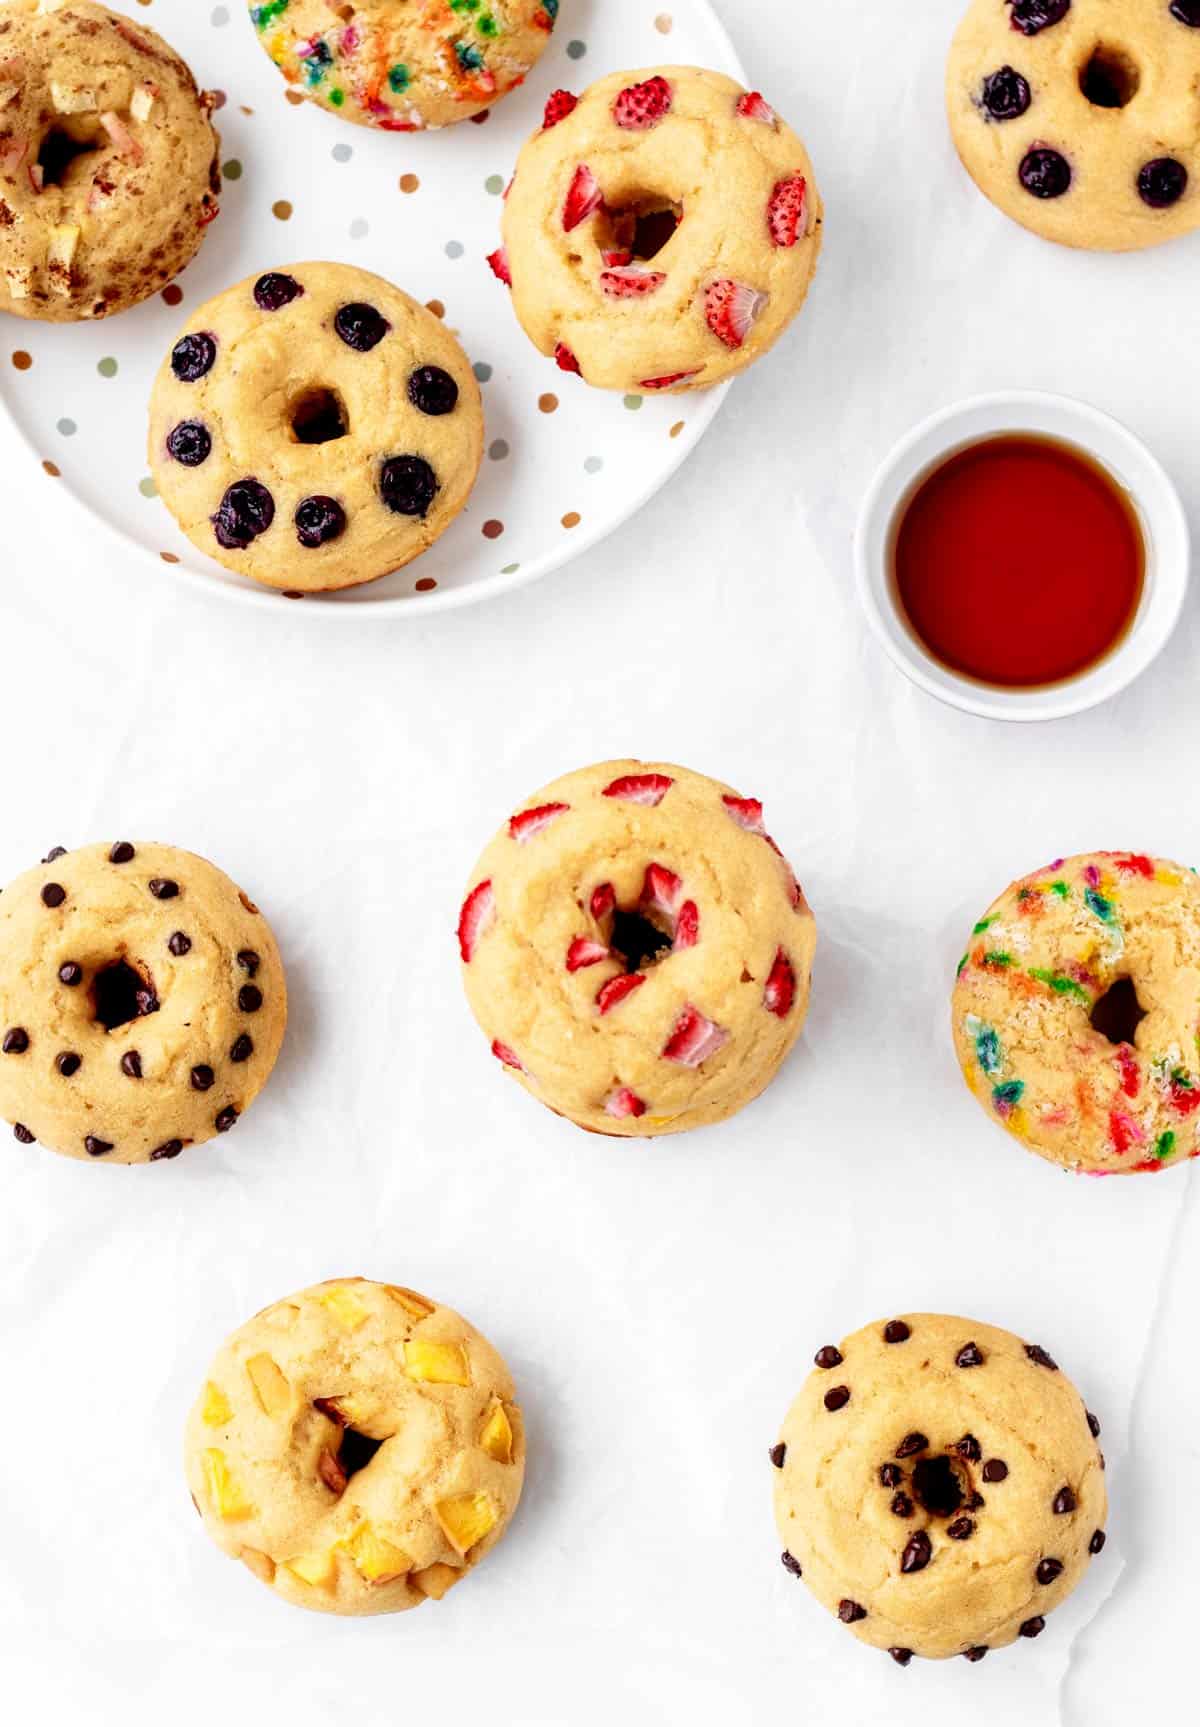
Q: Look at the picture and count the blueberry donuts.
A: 2